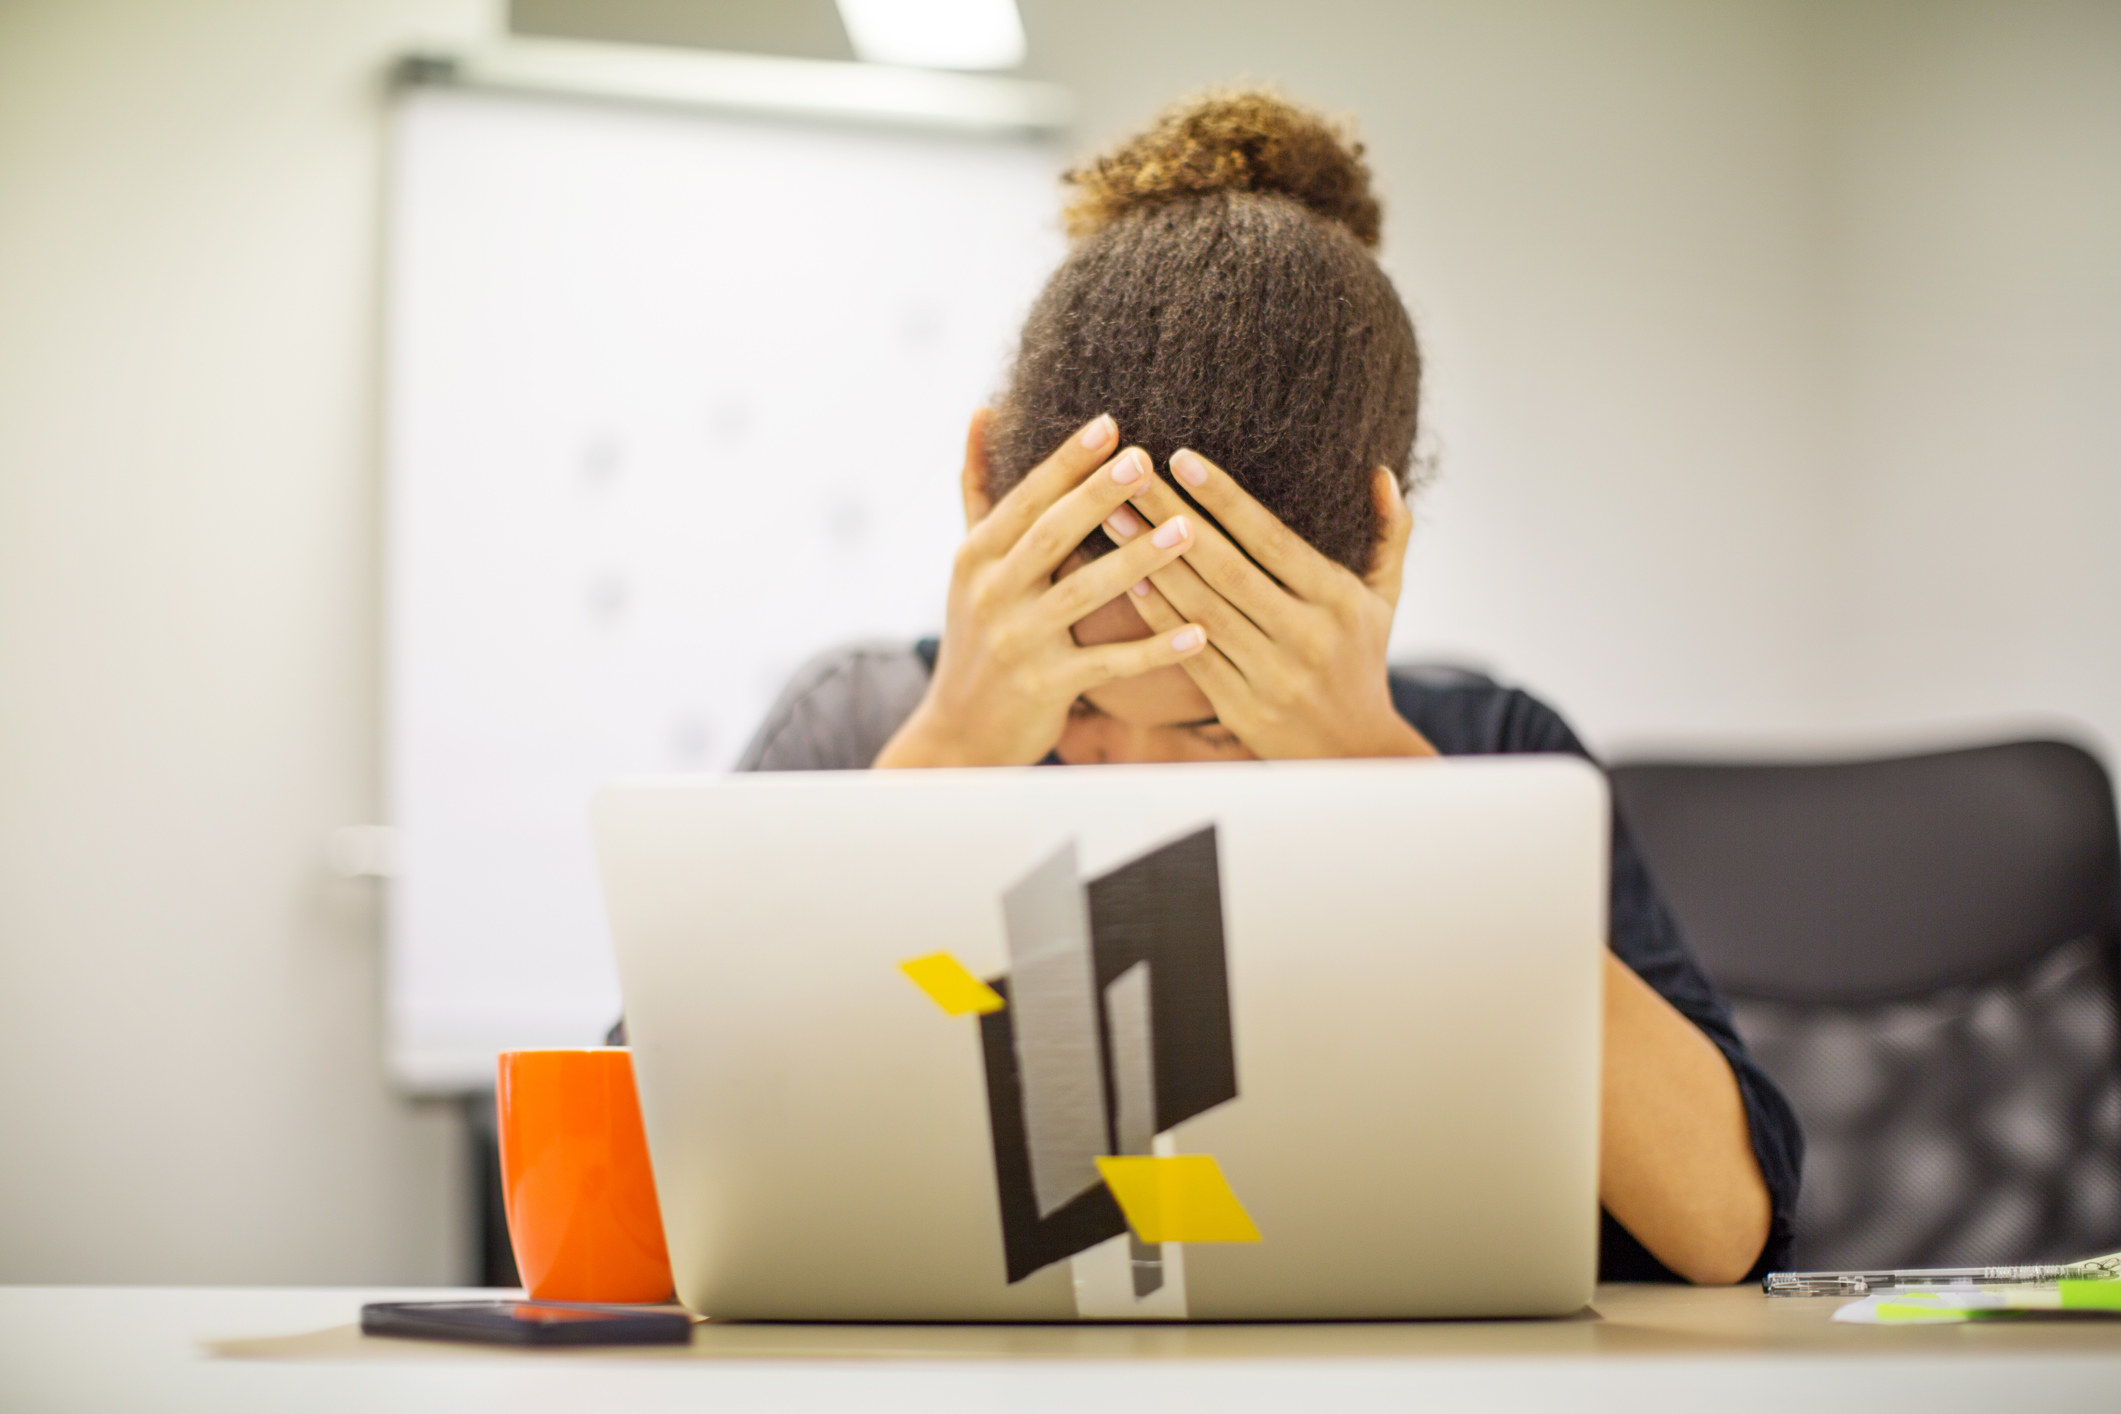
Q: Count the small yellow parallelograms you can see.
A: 2